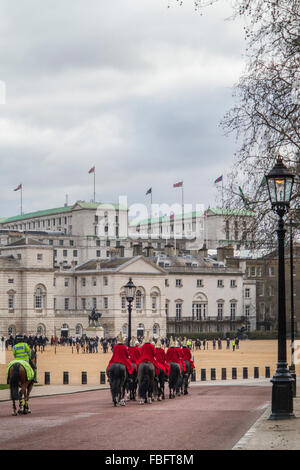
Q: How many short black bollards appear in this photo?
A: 12